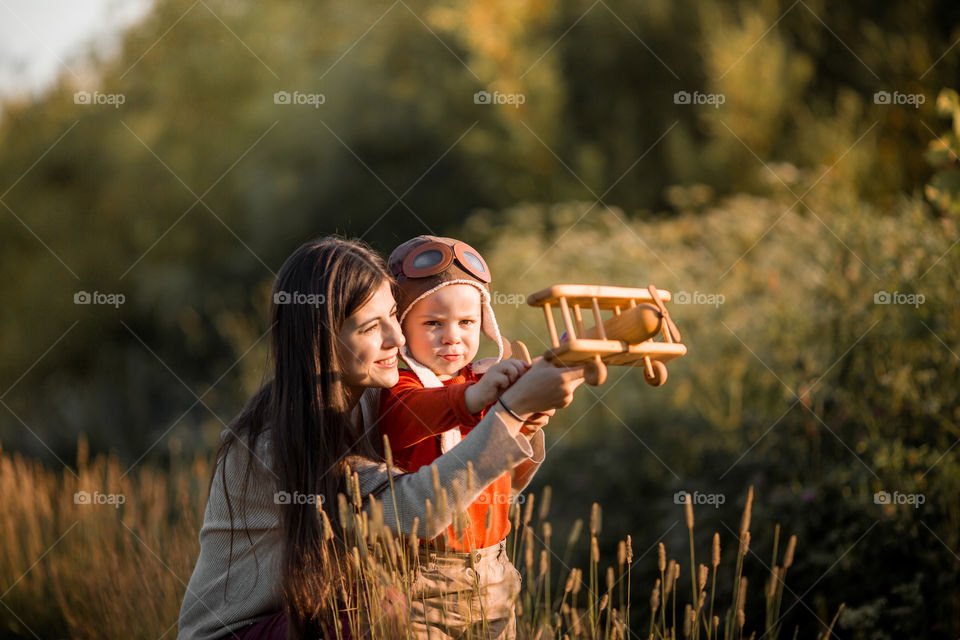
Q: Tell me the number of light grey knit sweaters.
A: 1